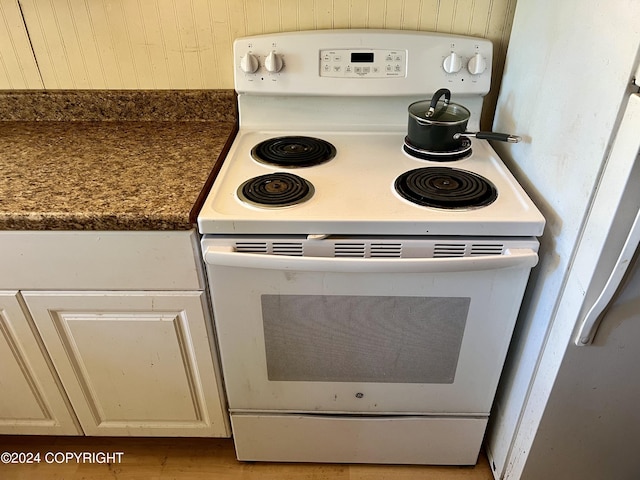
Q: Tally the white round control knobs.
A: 4